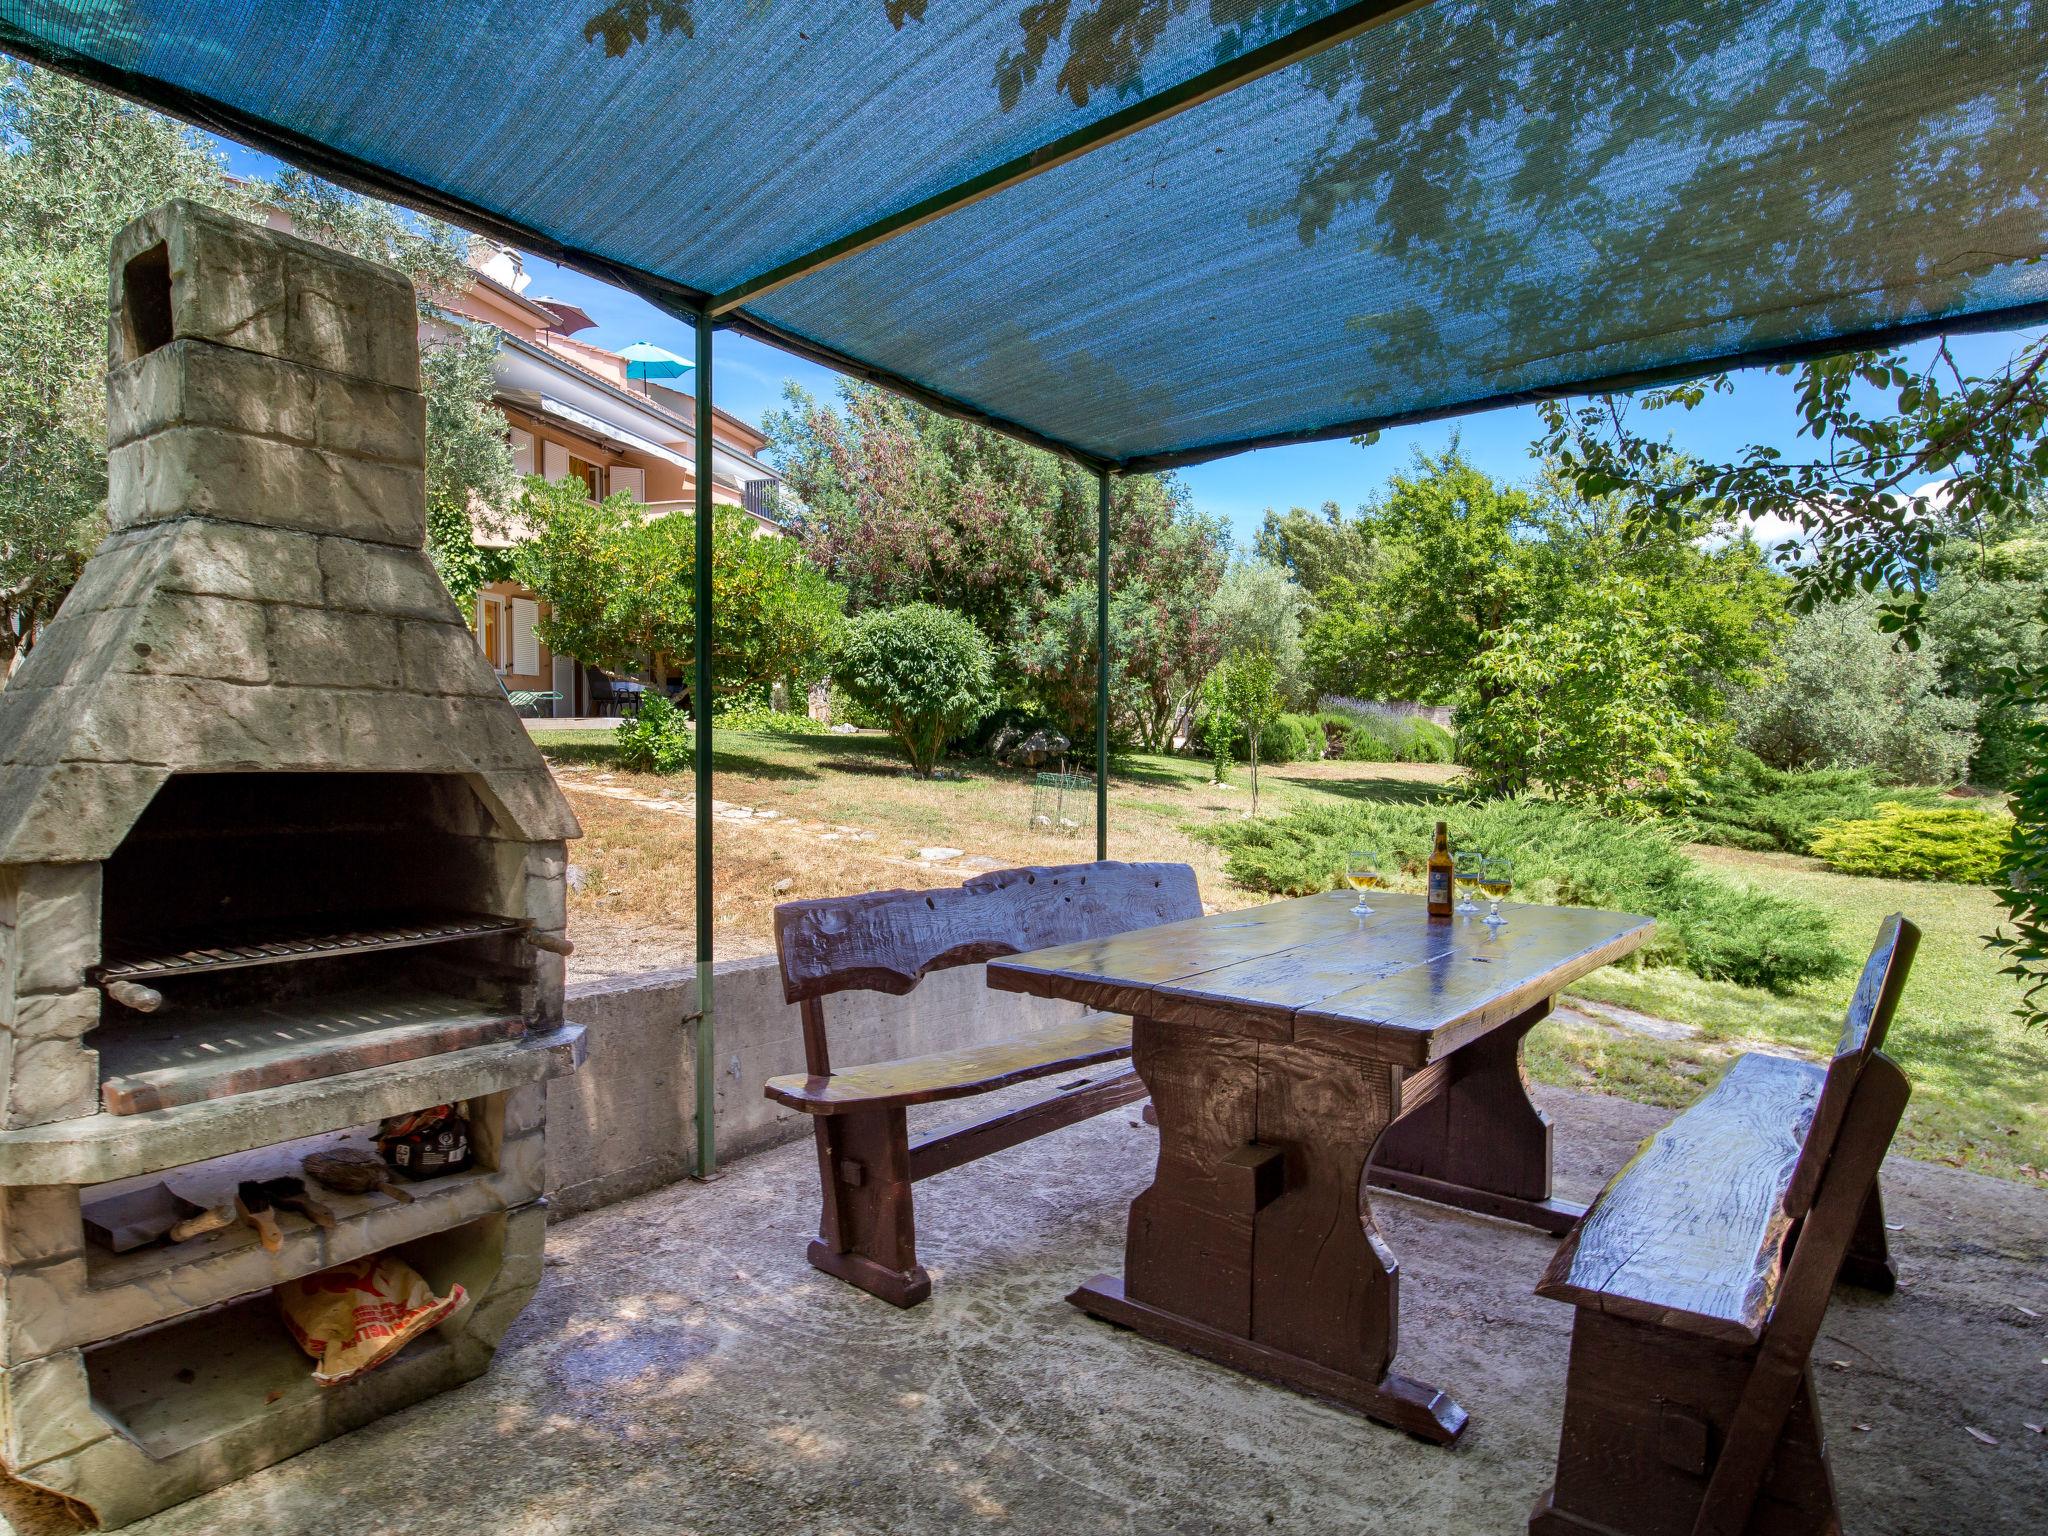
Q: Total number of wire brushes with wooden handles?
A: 2